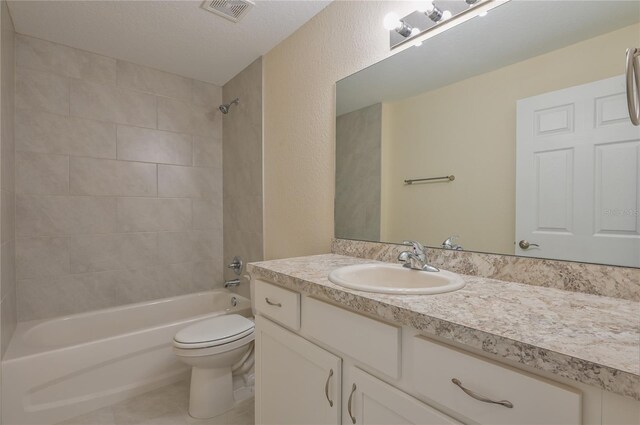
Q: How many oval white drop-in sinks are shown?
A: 1